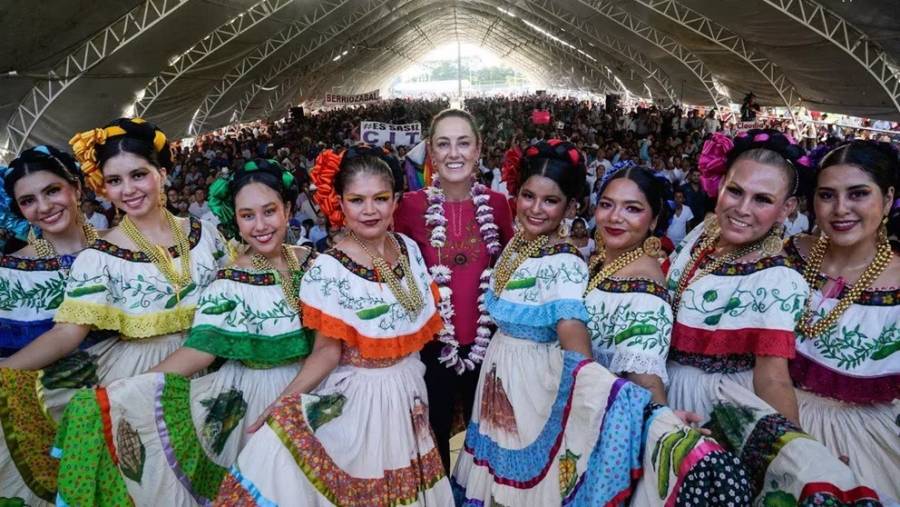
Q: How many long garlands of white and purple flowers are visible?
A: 1